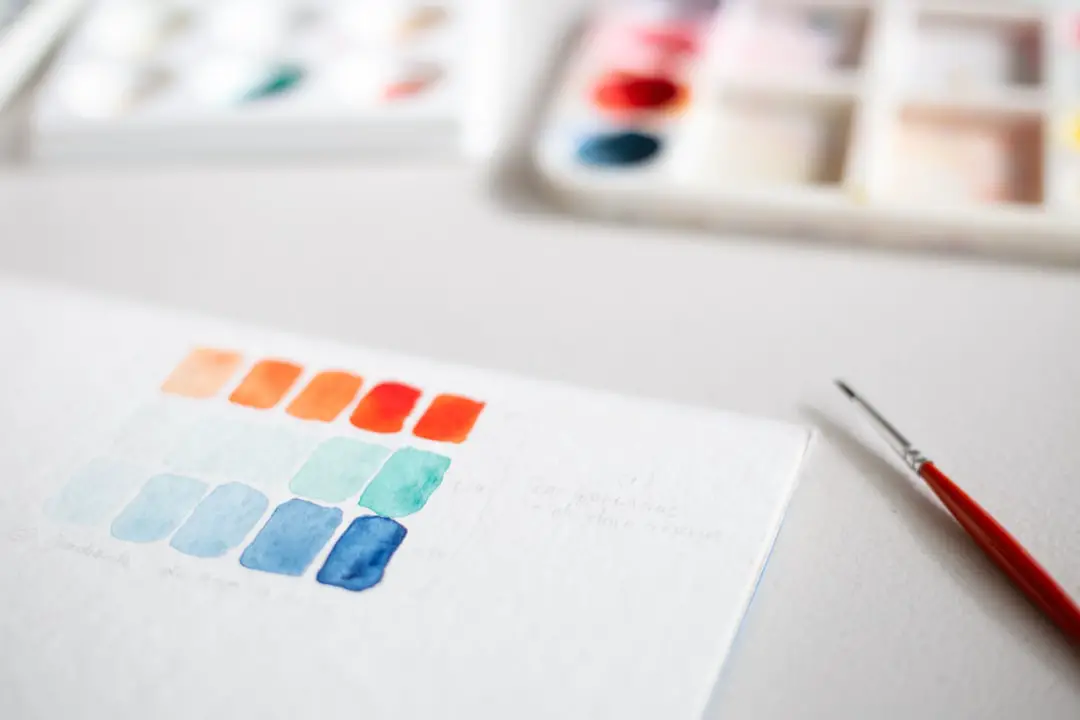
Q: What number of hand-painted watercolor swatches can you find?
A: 15